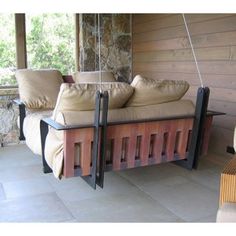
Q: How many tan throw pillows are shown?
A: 4